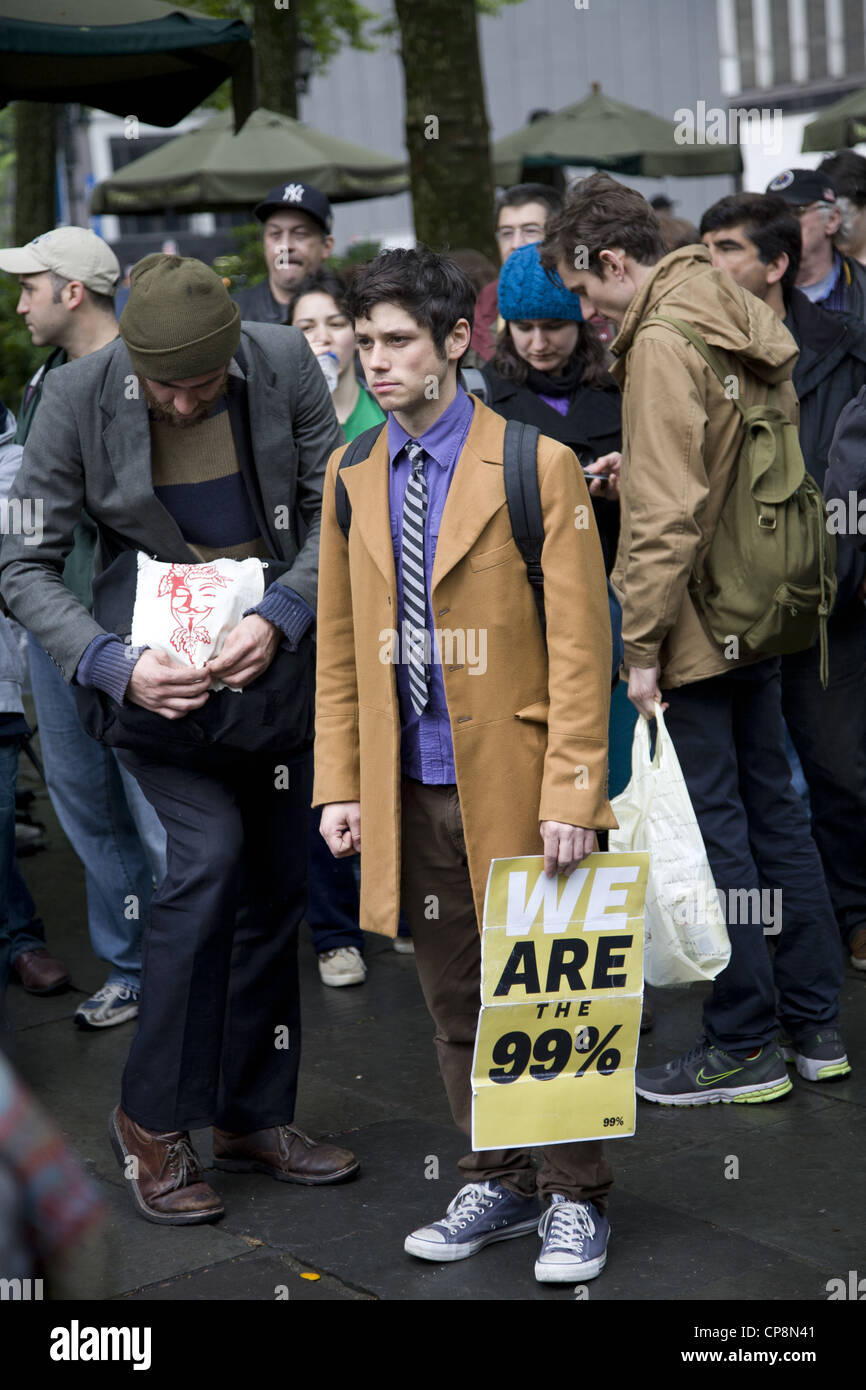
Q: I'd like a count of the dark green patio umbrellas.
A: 4